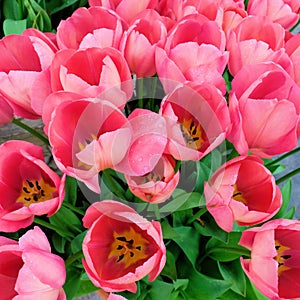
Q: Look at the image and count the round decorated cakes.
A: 0